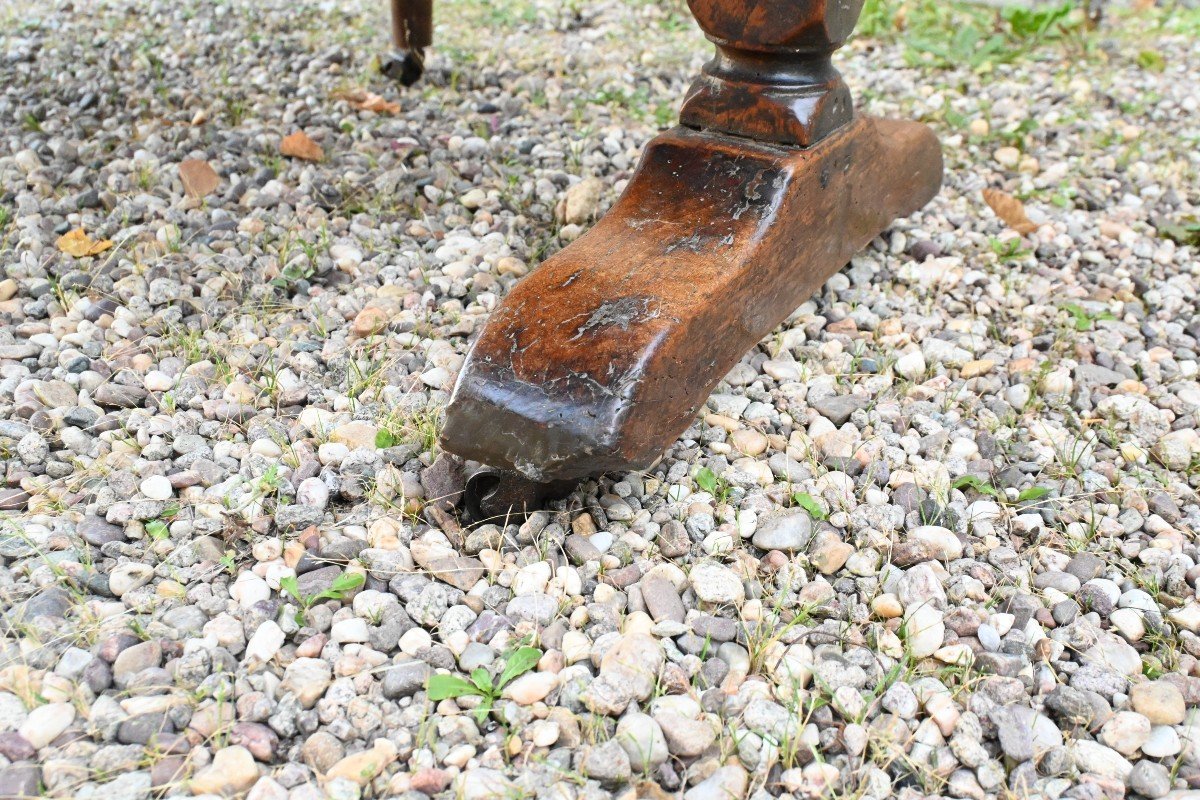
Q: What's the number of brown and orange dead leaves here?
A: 5